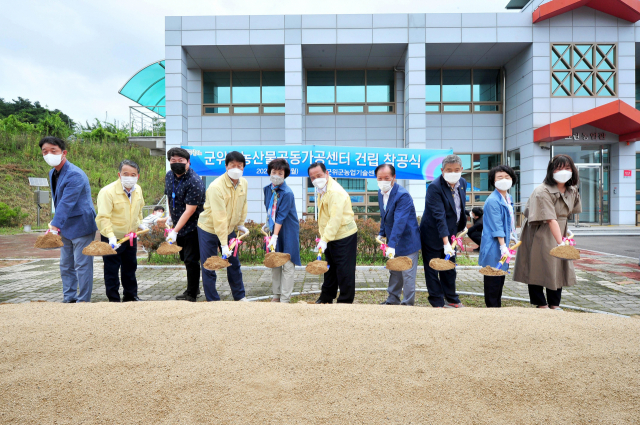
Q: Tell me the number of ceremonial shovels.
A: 10